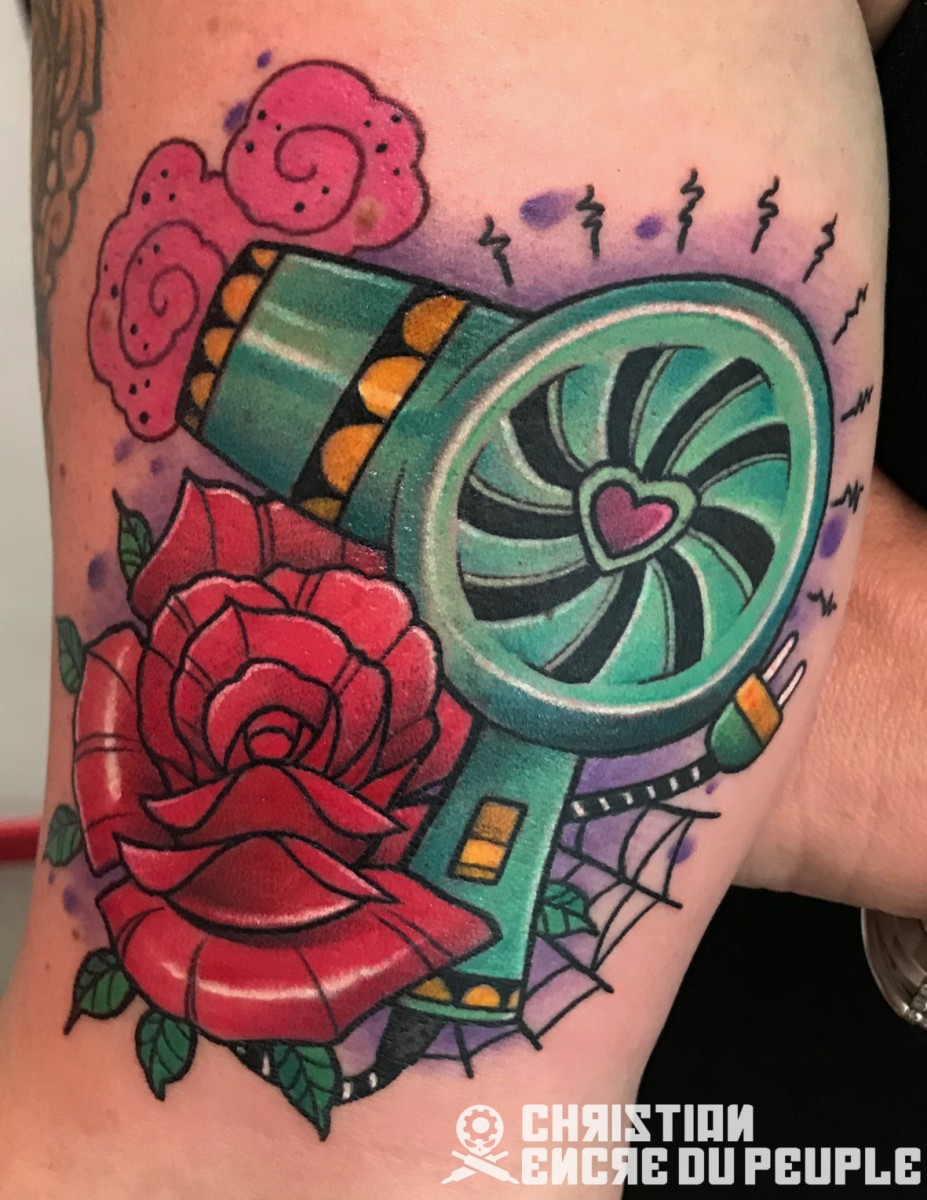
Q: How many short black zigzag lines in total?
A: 9